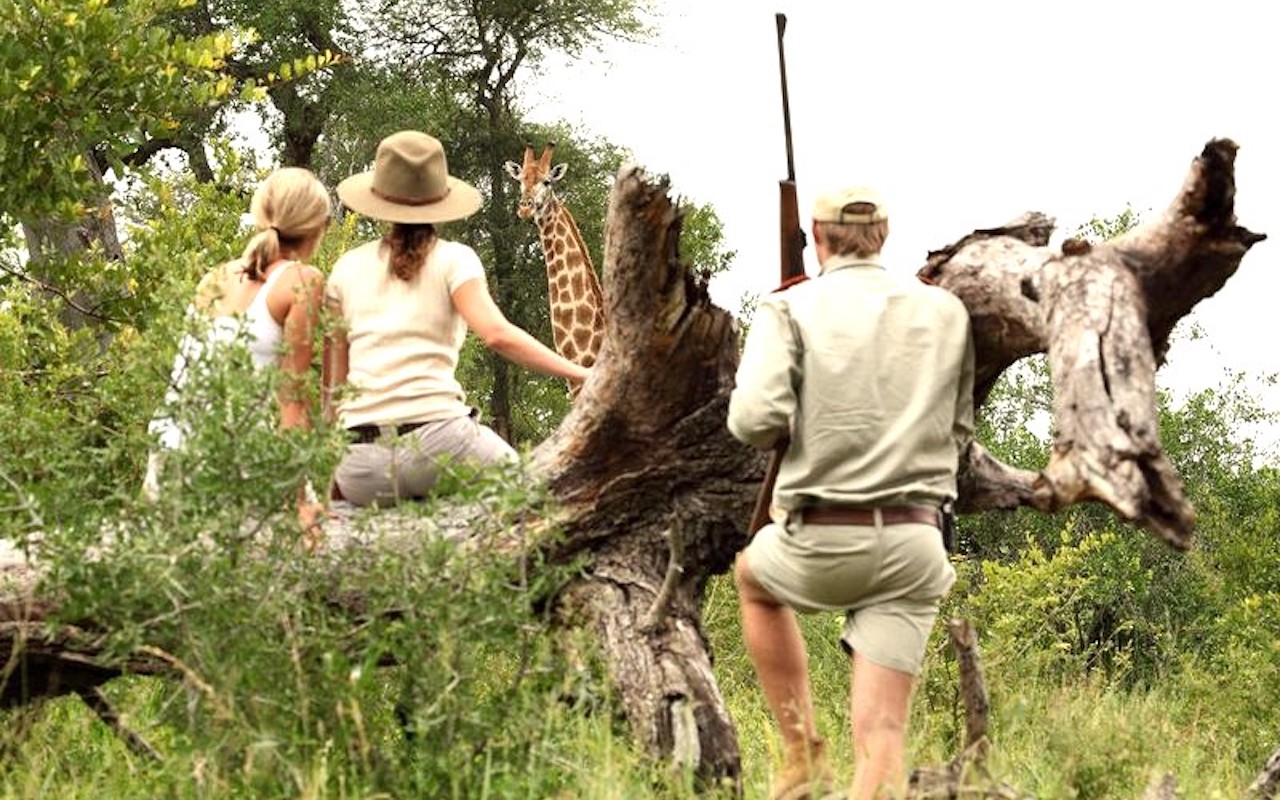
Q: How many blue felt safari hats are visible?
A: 0